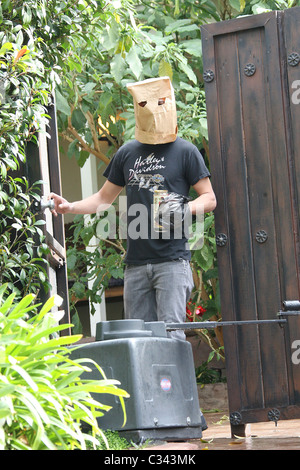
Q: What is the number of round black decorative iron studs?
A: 7